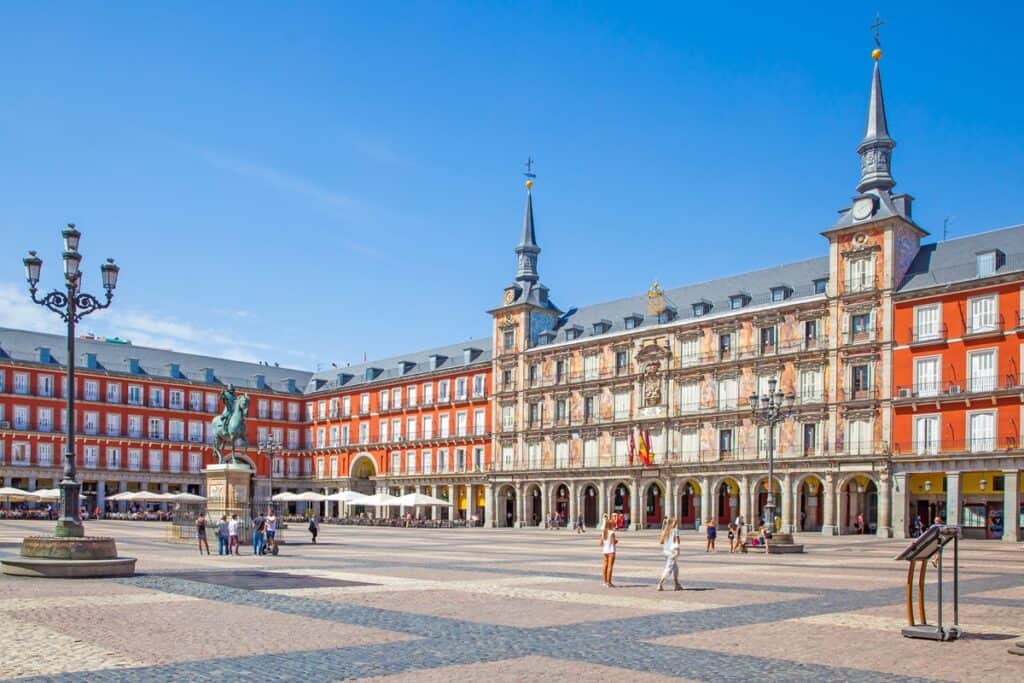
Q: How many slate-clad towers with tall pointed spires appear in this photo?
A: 2